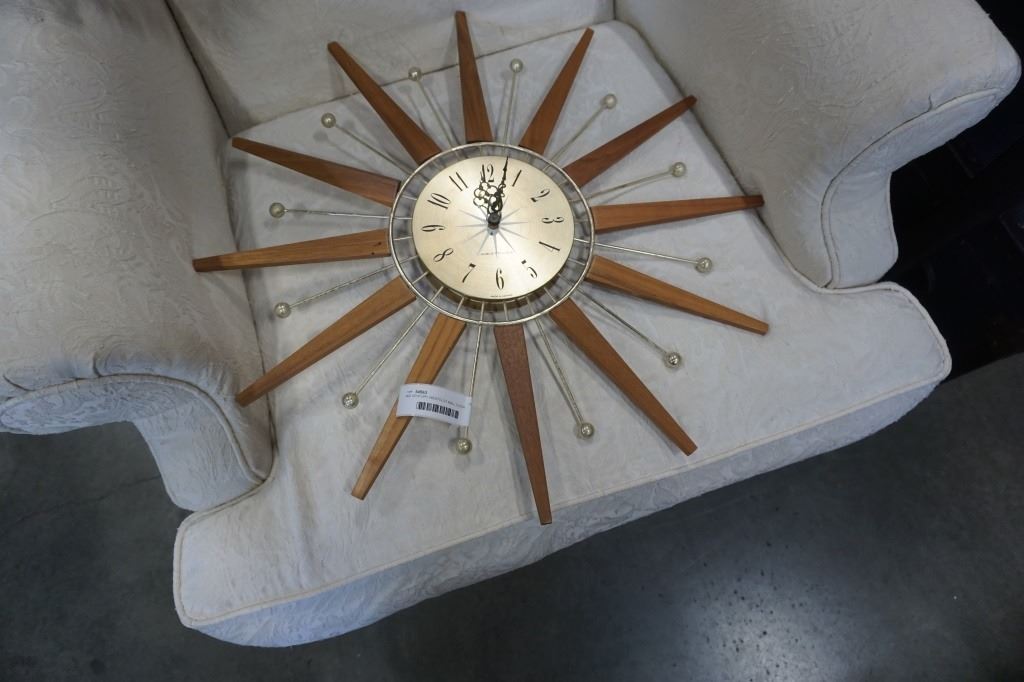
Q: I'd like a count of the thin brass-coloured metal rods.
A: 12